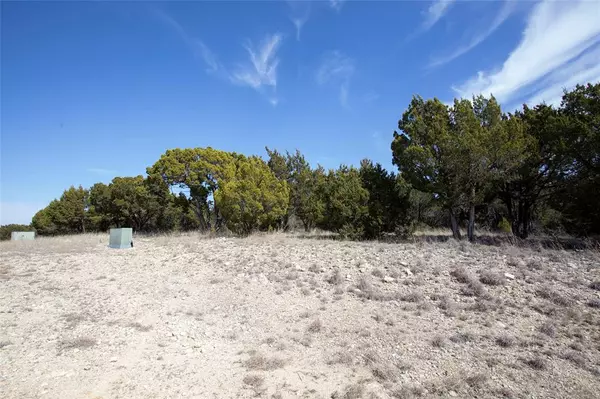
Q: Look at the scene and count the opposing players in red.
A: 0